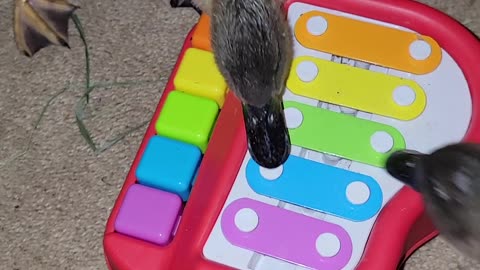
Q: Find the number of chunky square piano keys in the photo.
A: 5